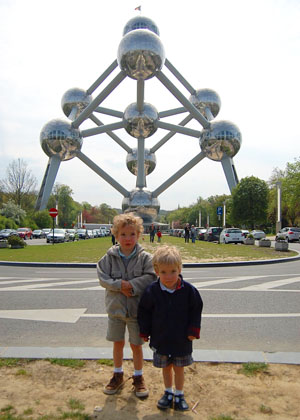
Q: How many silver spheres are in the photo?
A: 9